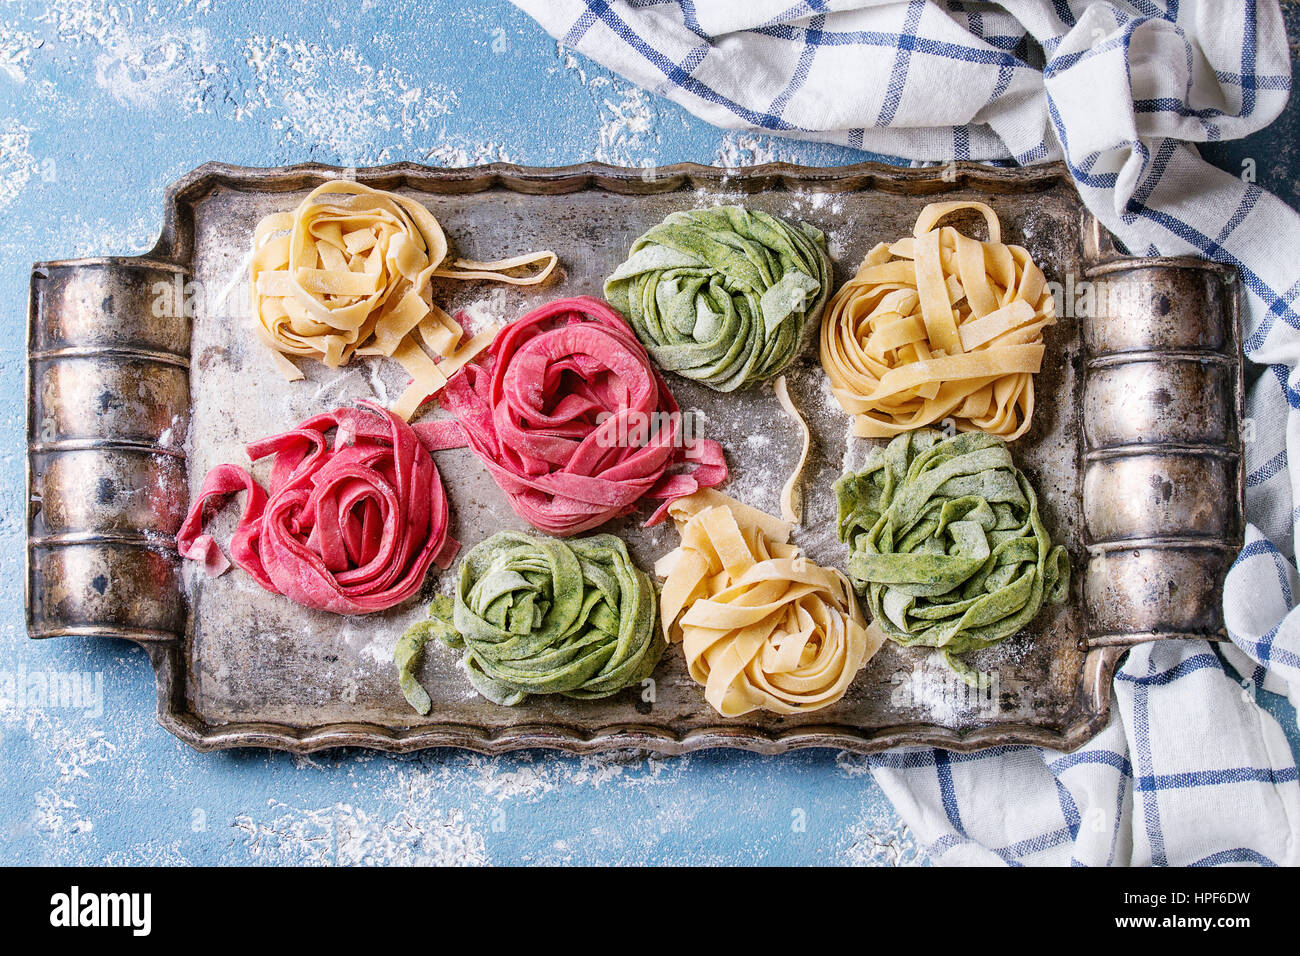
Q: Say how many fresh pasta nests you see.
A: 8